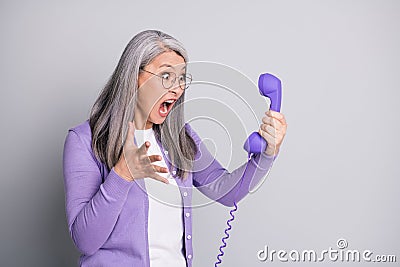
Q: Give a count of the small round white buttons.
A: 6